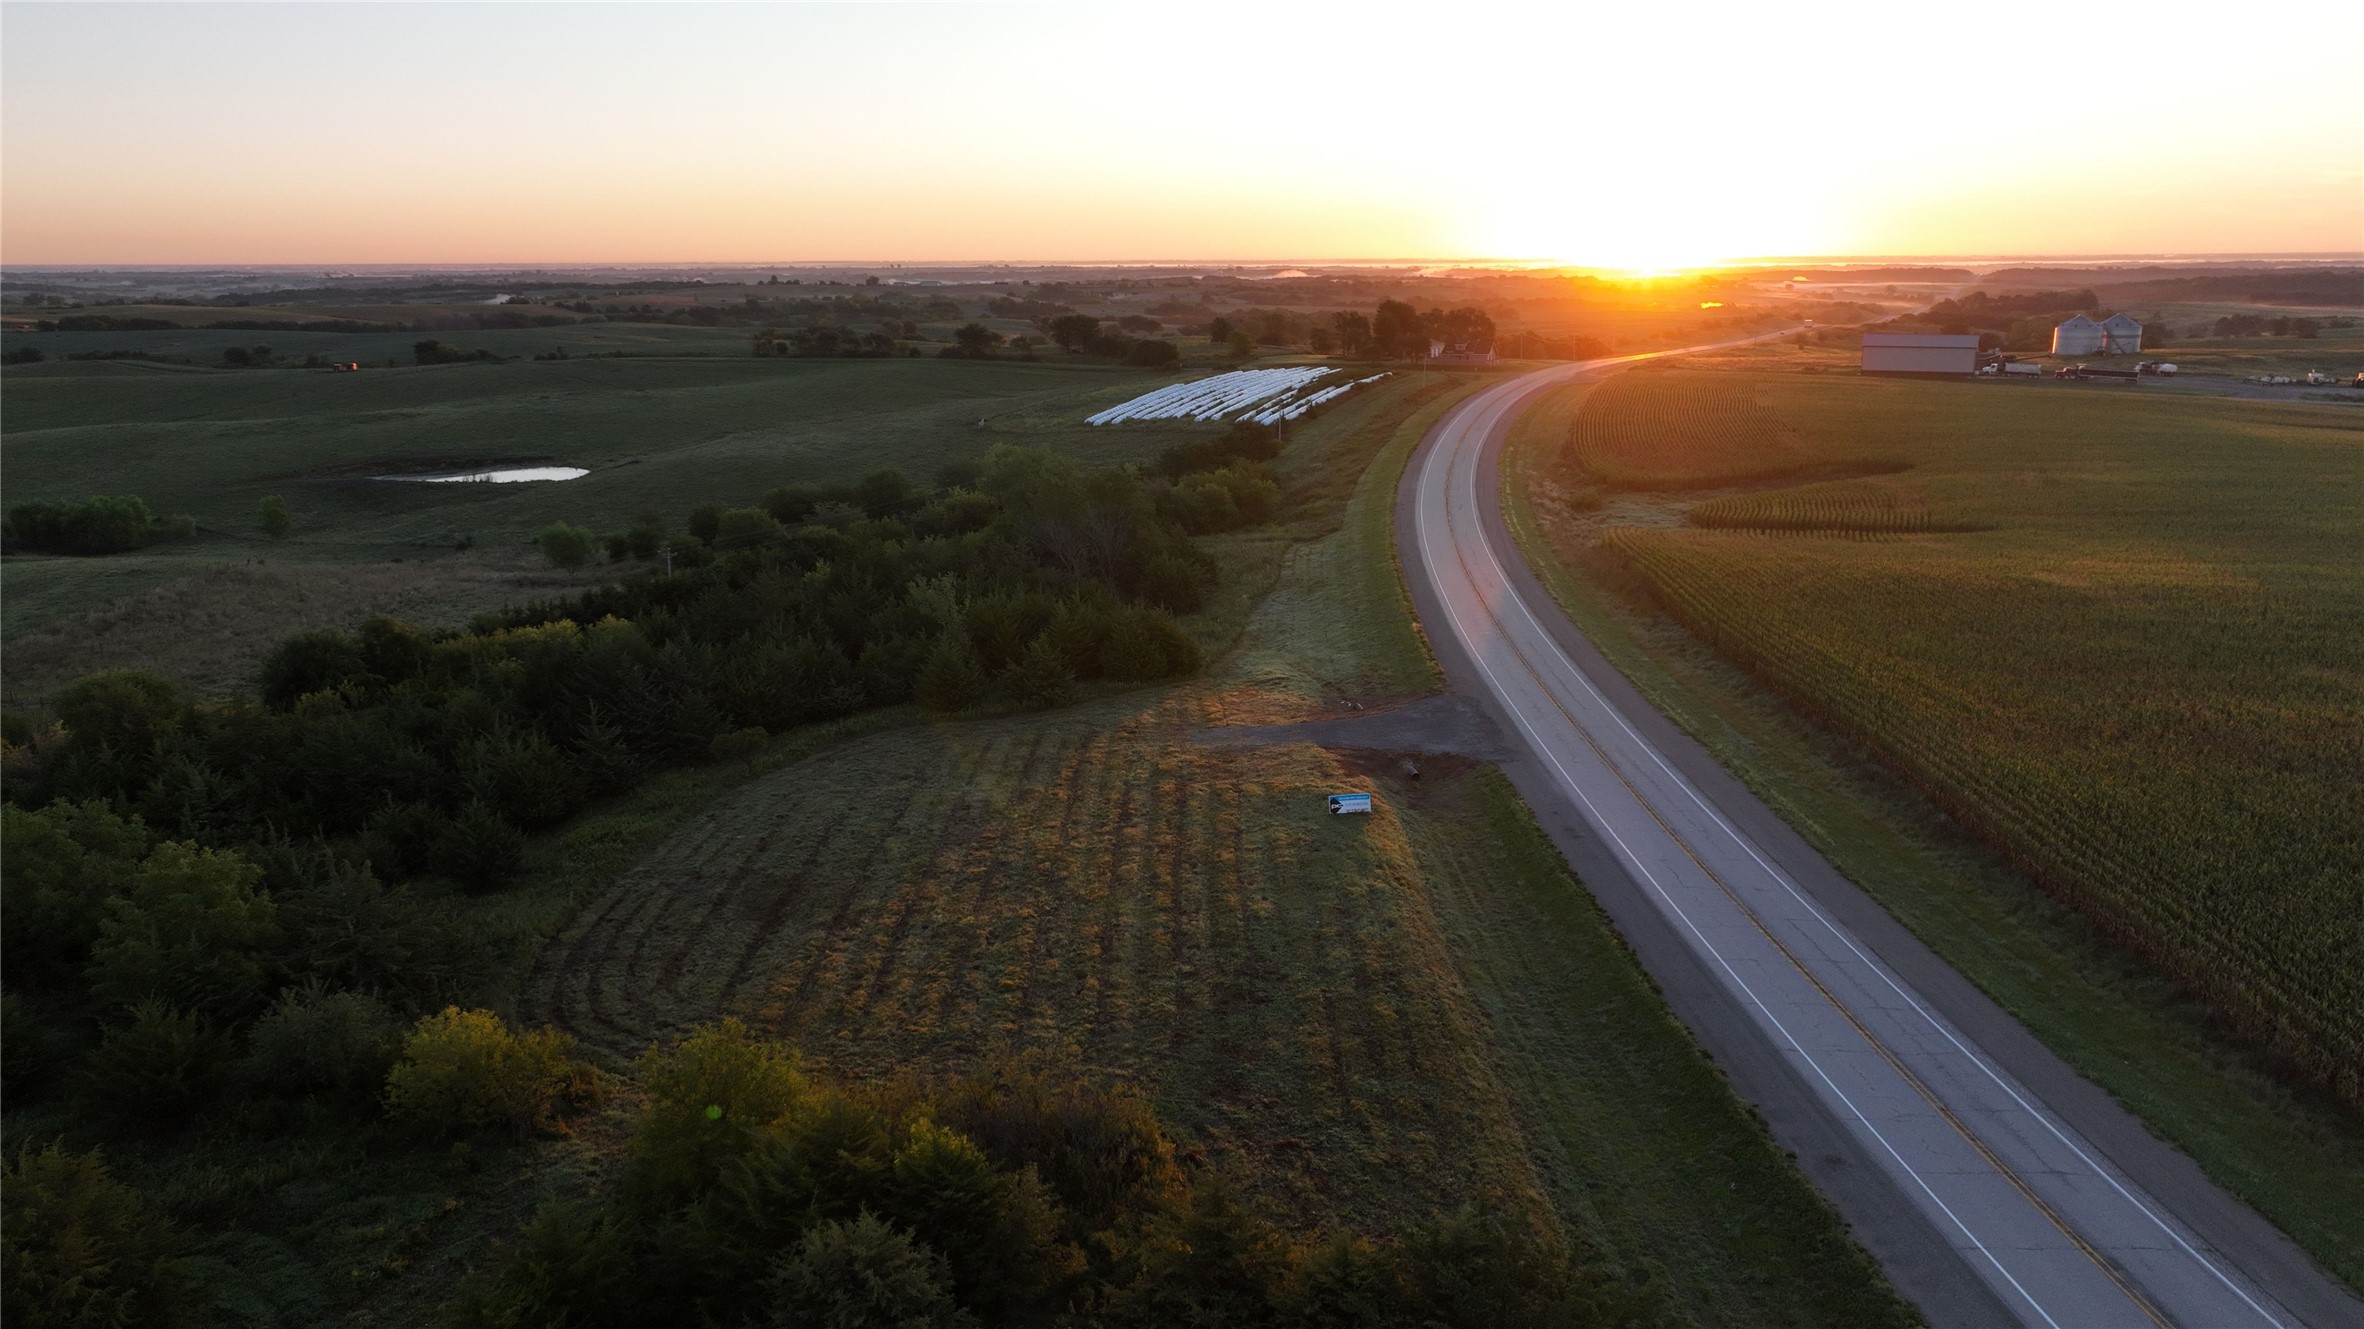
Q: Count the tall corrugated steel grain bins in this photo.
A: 2